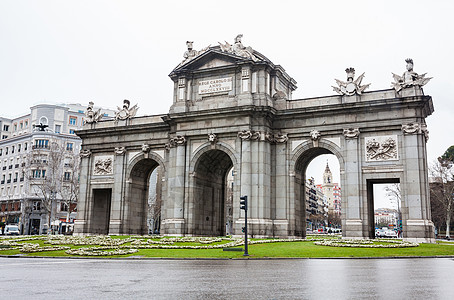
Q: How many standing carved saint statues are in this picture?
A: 0